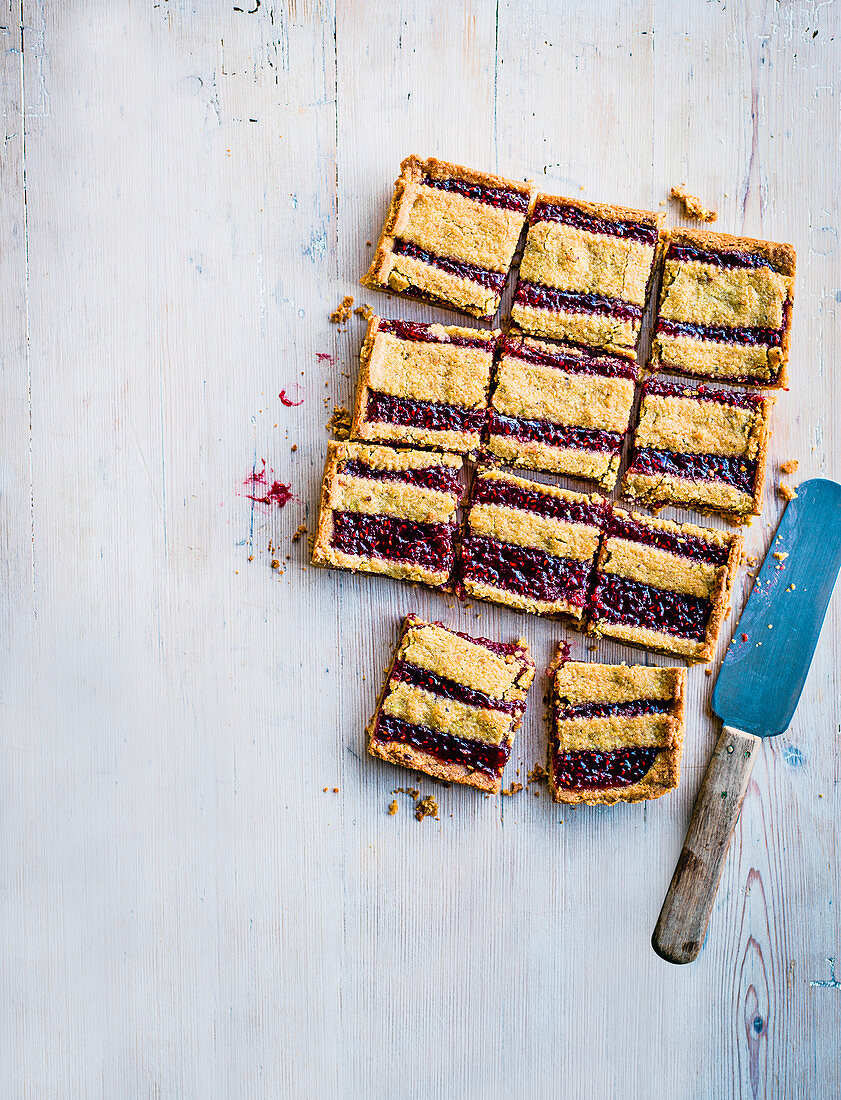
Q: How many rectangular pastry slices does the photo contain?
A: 11